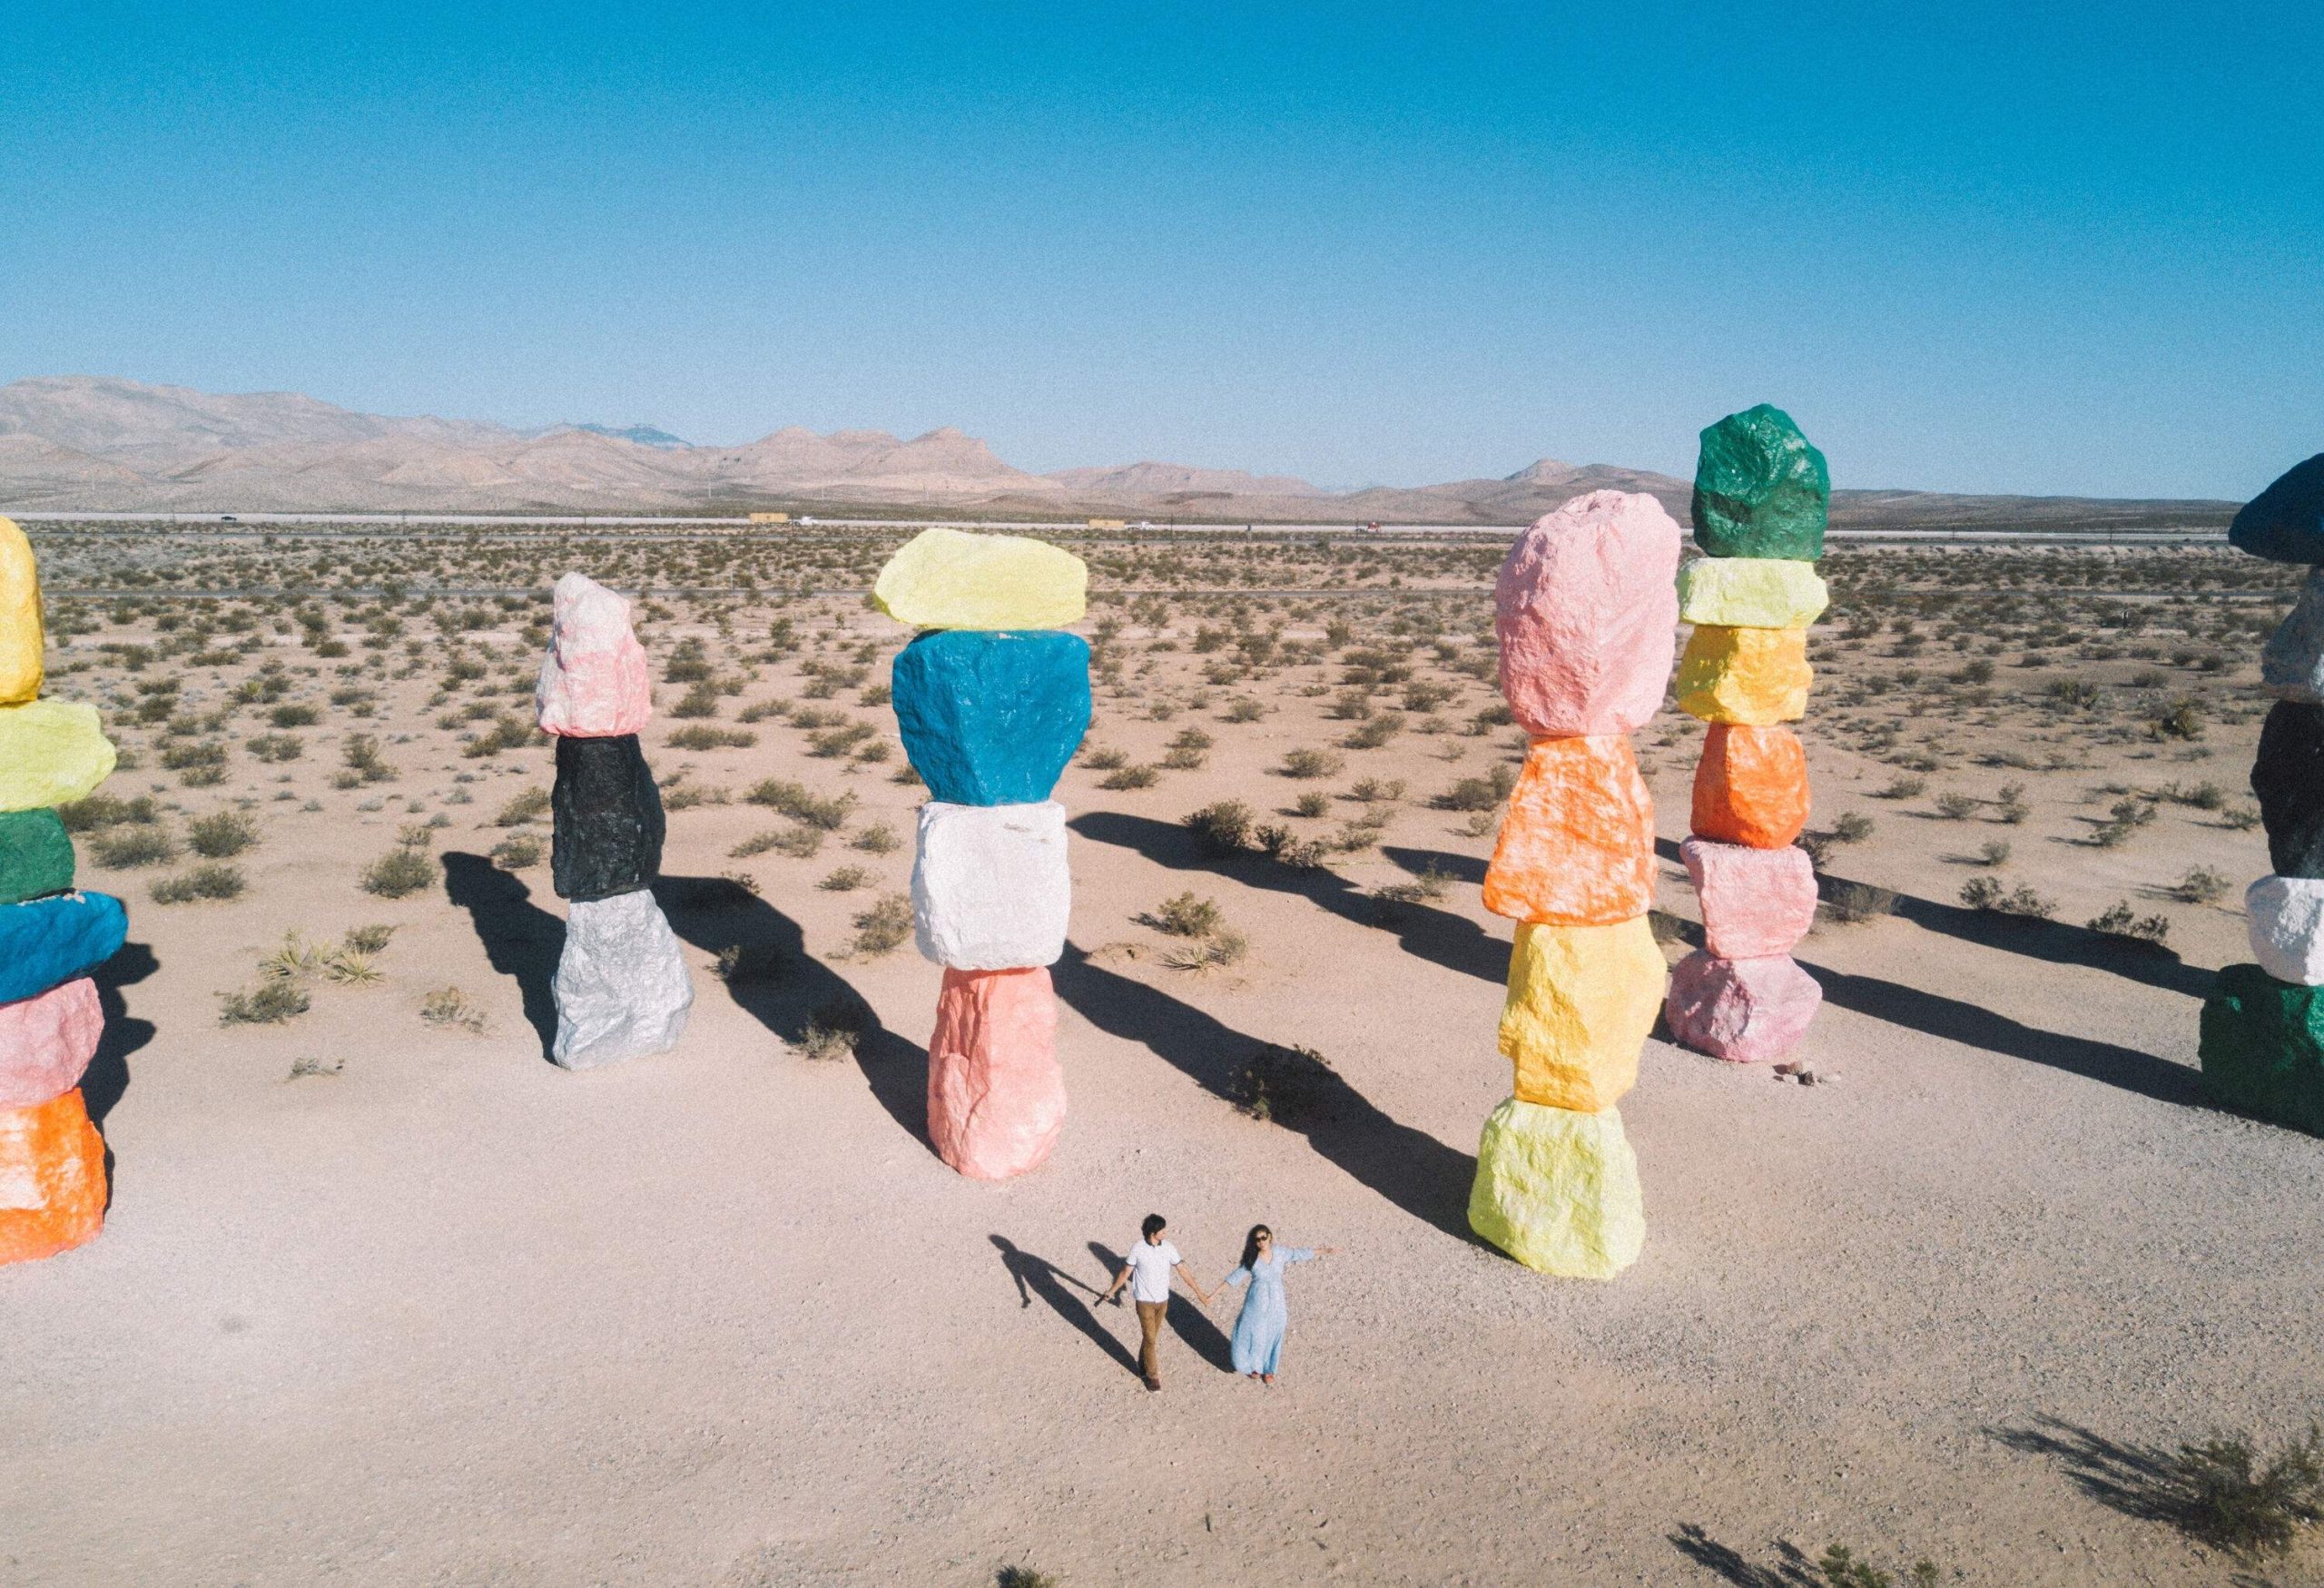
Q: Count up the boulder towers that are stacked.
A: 6